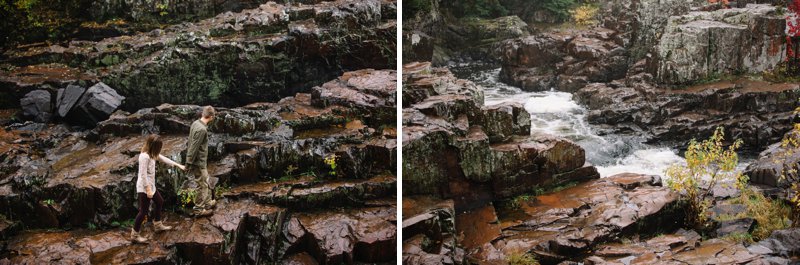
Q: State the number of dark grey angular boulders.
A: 3